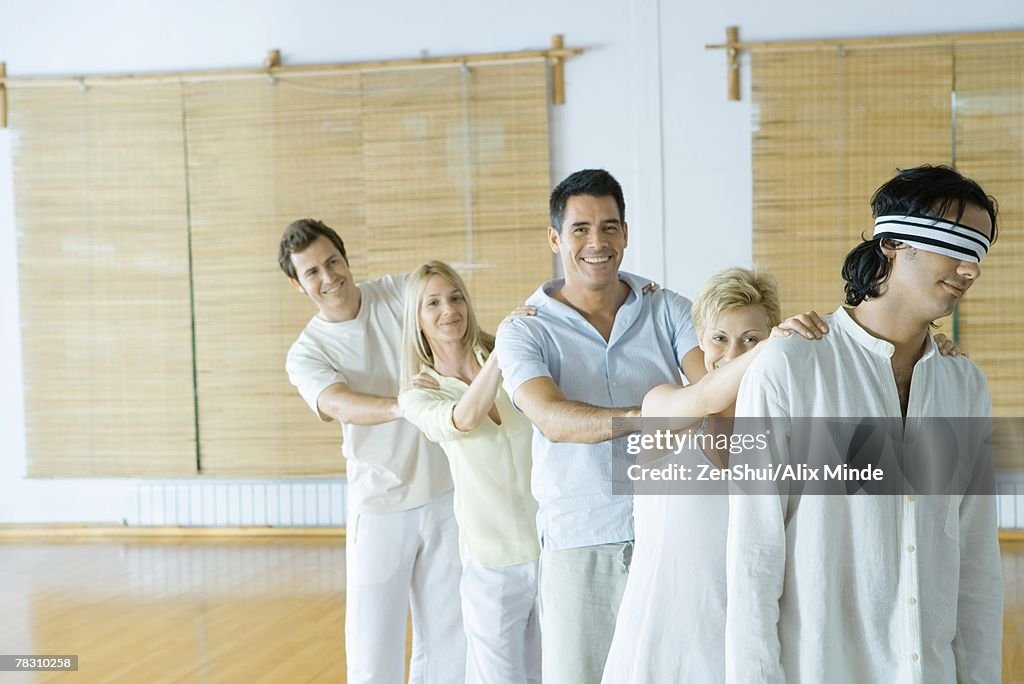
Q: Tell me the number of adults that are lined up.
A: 5